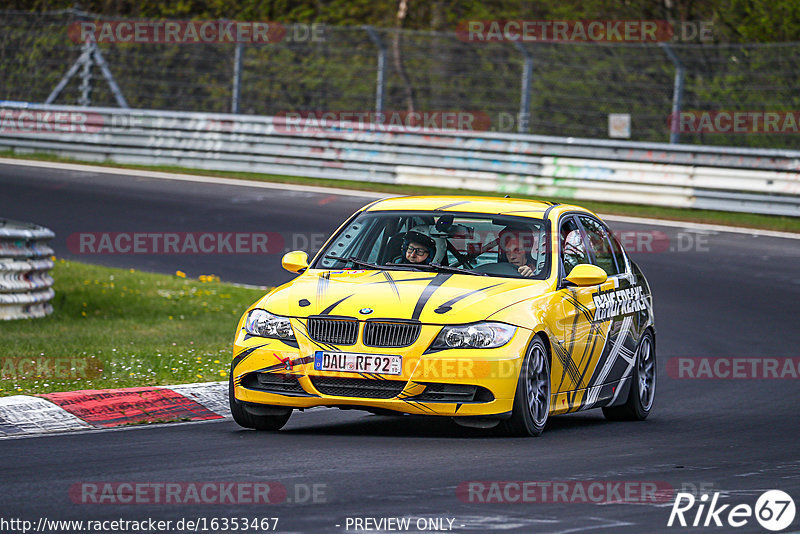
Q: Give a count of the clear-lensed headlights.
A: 2